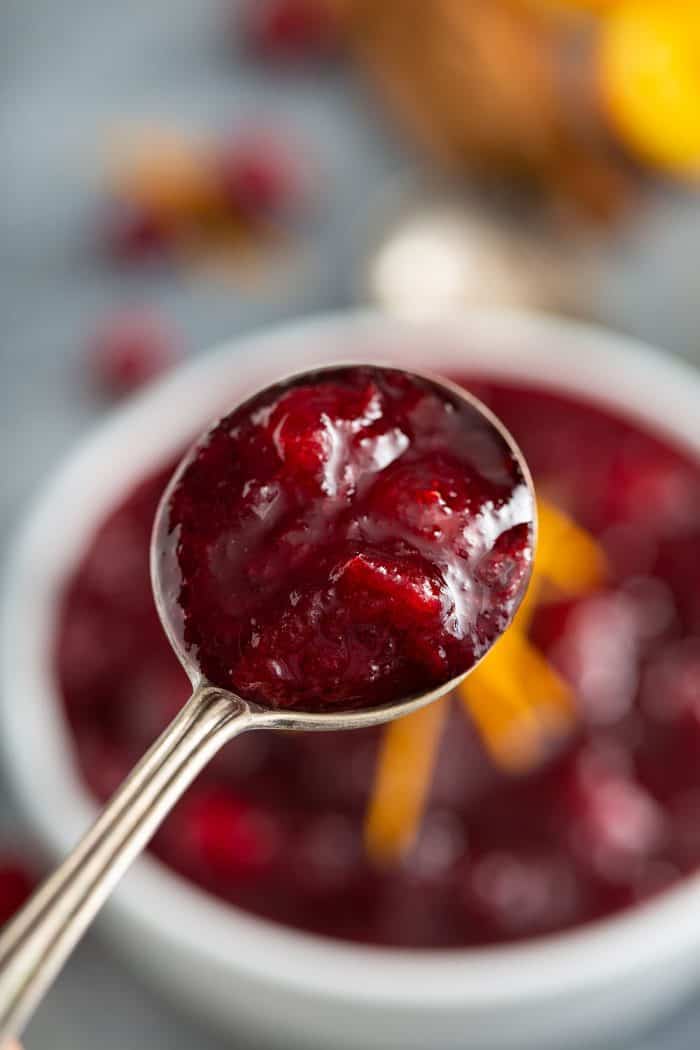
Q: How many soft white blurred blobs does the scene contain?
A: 1